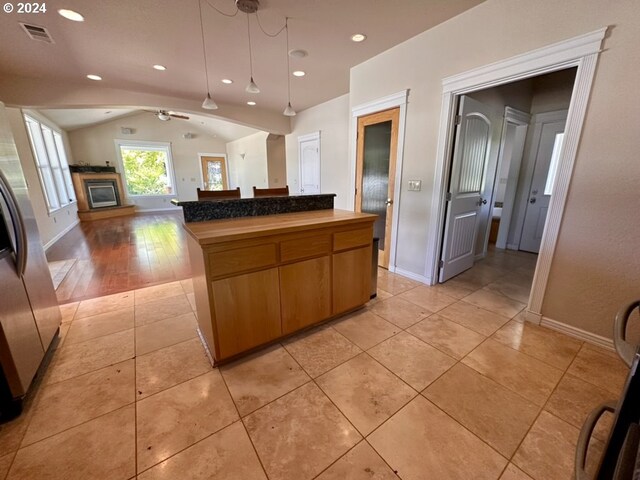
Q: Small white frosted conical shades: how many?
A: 3